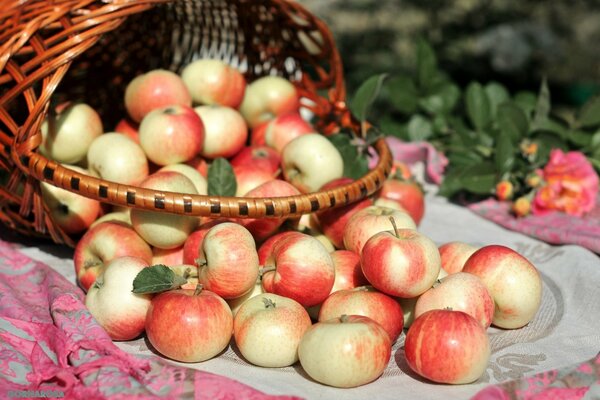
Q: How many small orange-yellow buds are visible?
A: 4